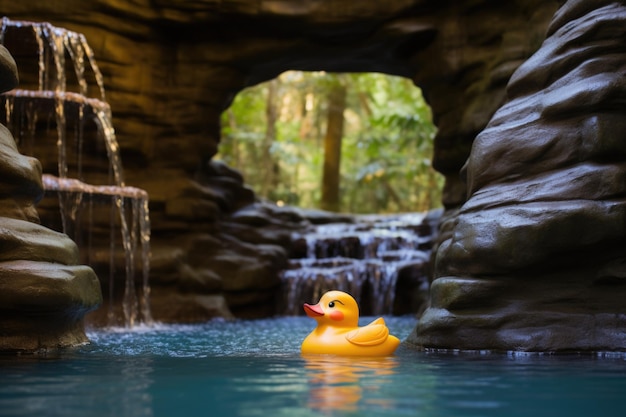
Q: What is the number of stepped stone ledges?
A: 3